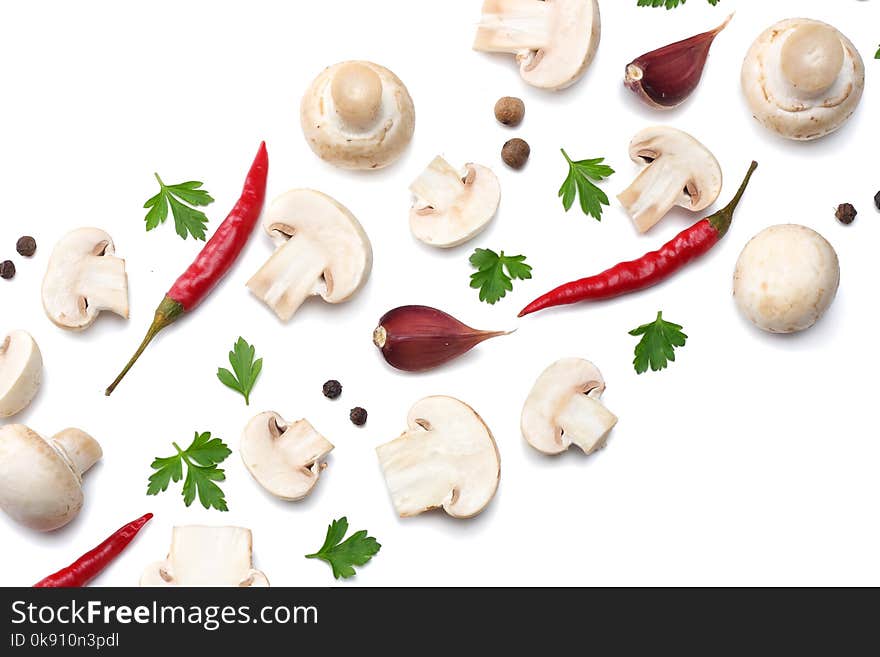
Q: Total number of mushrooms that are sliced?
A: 10